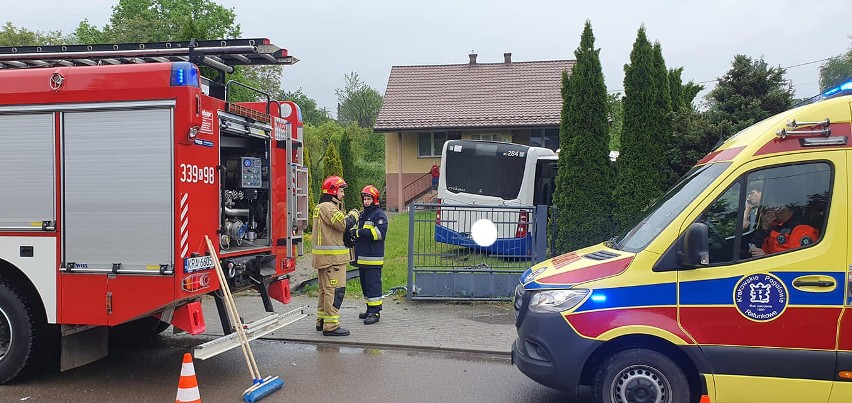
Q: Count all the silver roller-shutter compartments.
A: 2